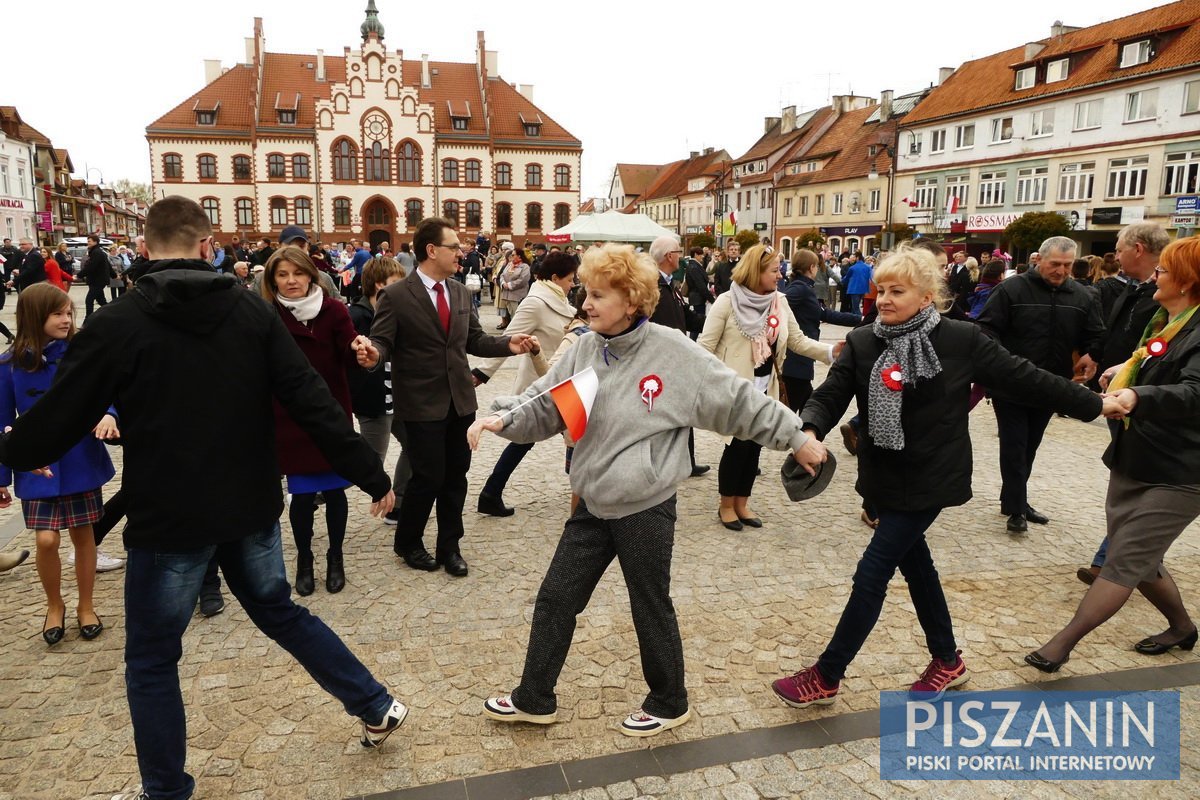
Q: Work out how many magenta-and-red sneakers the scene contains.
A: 2